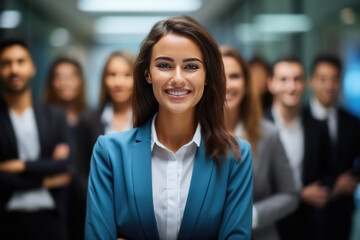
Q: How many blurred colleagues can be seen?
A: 7